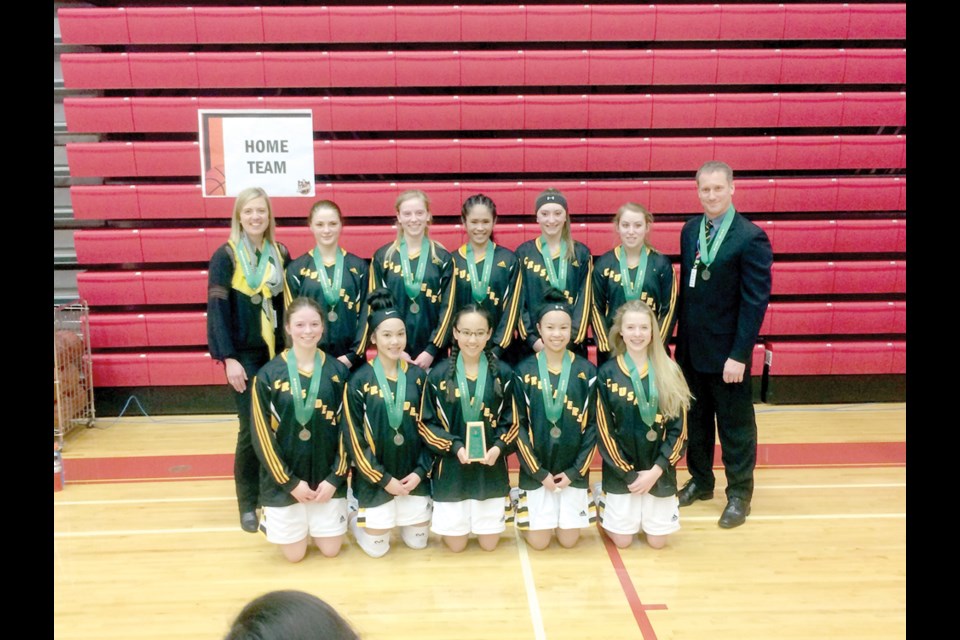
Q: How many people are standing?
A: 7